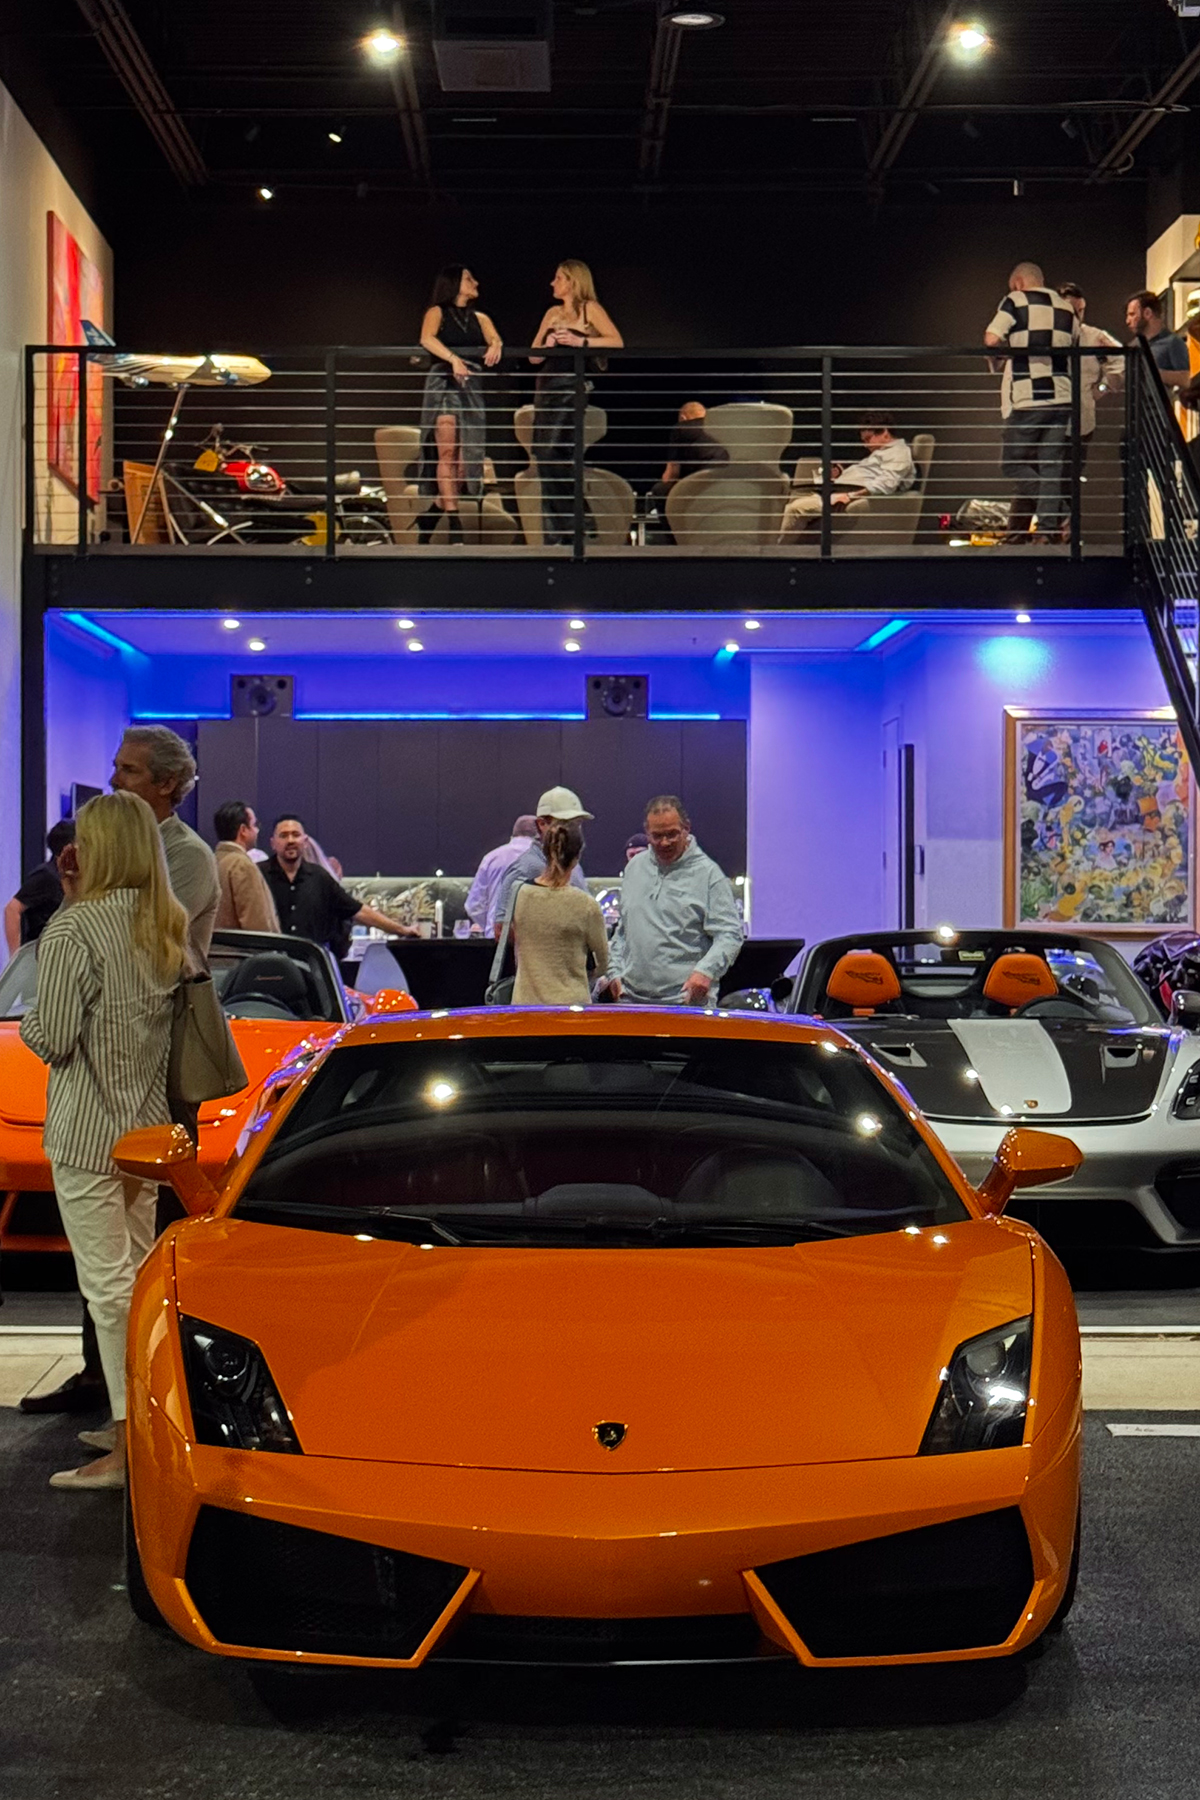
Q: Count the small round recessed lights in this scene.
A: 9